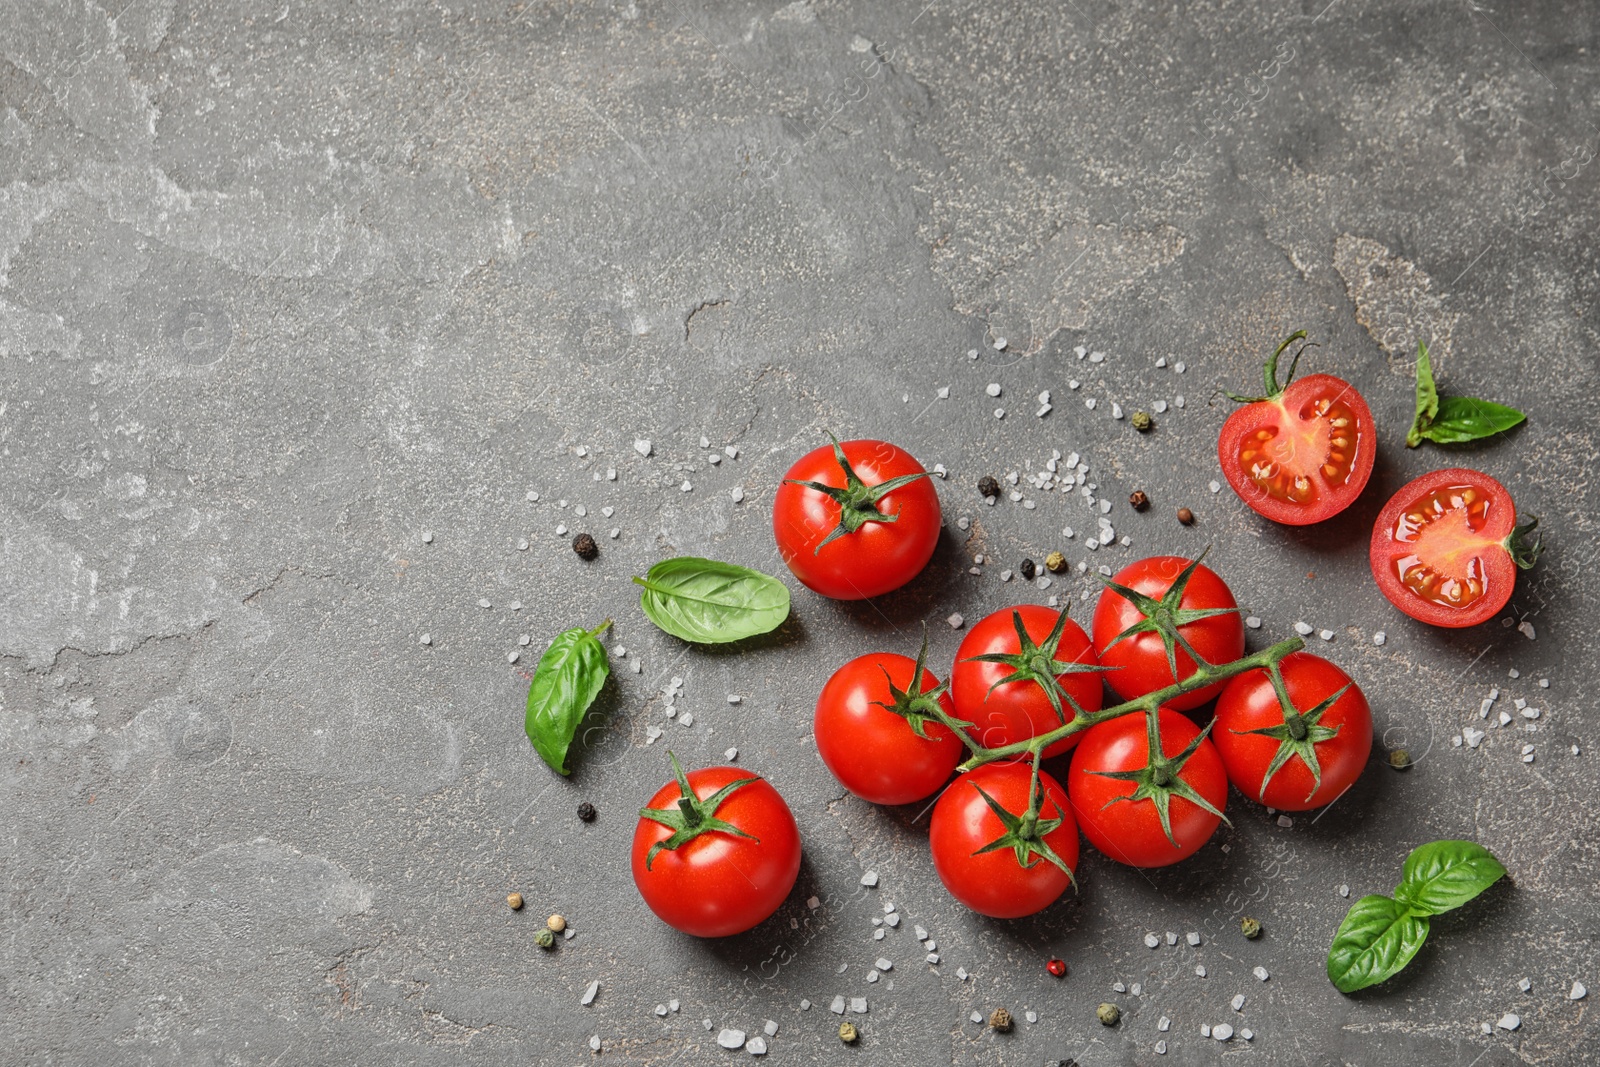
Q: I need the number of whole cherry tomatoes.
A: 8